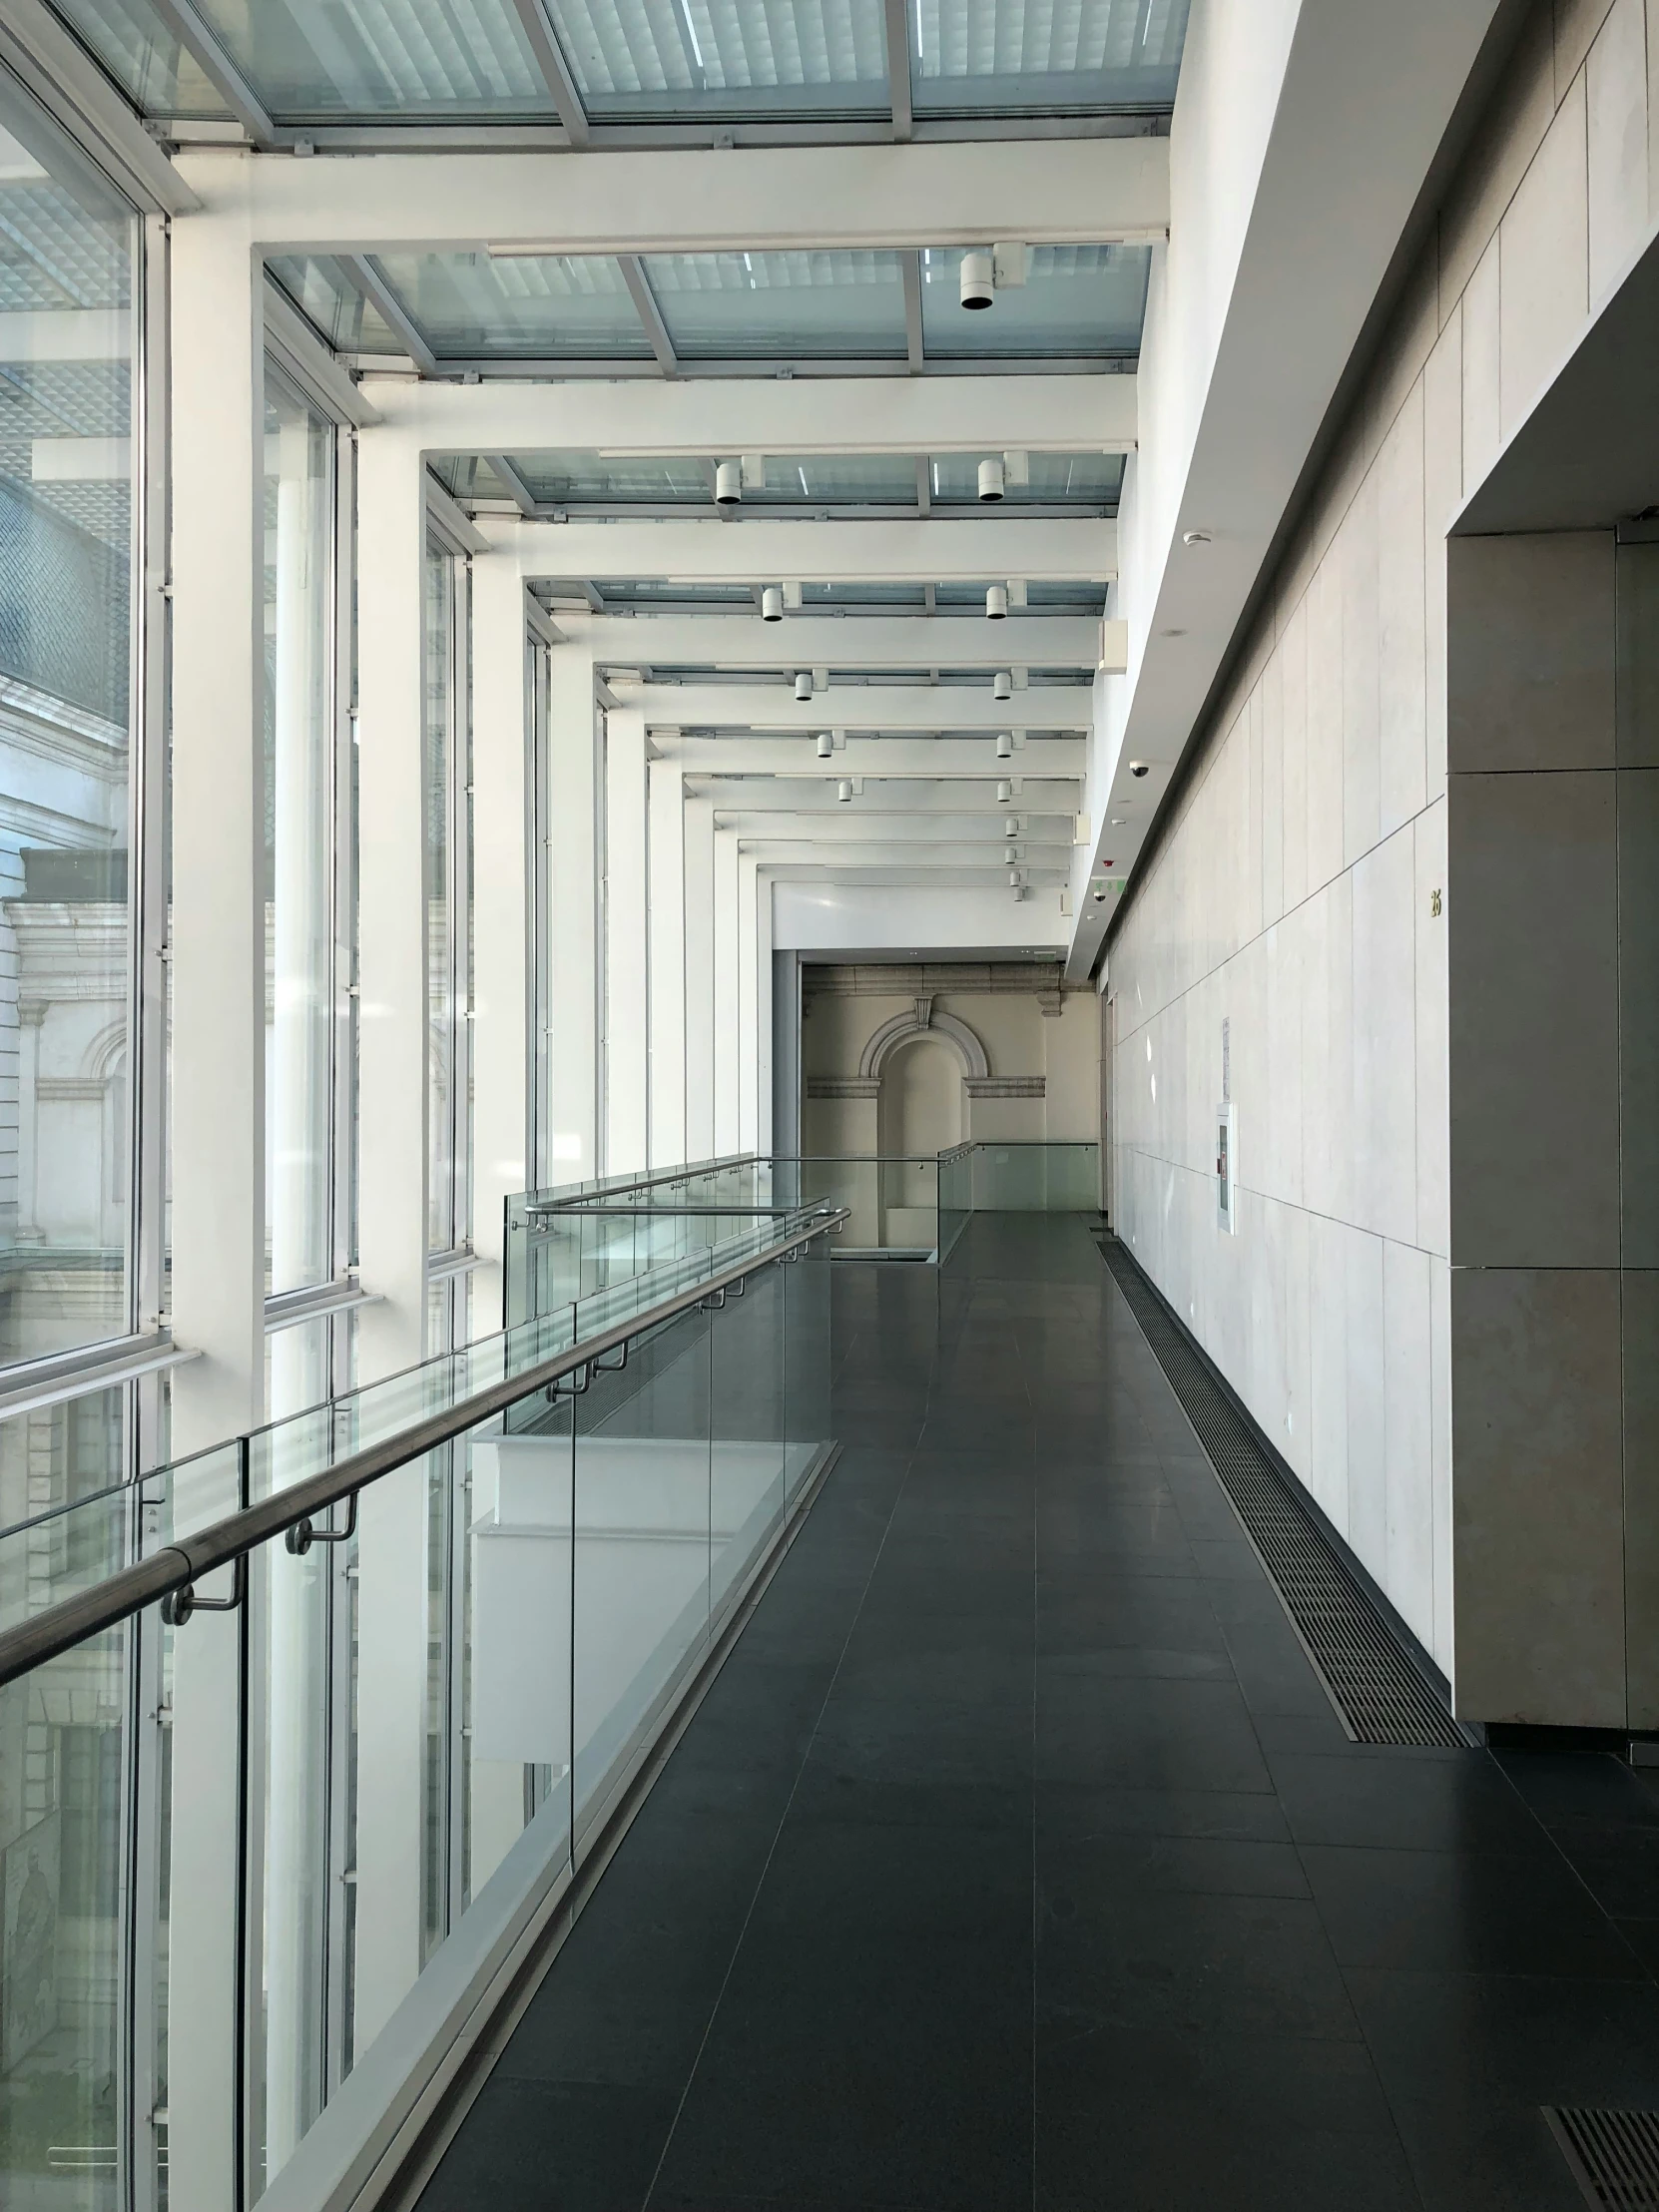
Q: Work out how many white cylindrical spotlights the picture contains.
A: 15